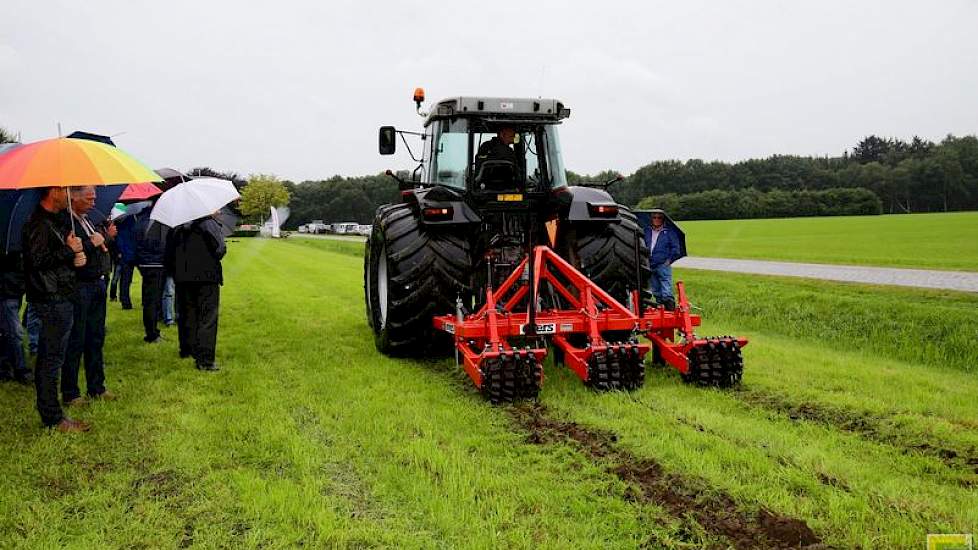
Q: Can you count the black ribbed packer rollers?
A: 3